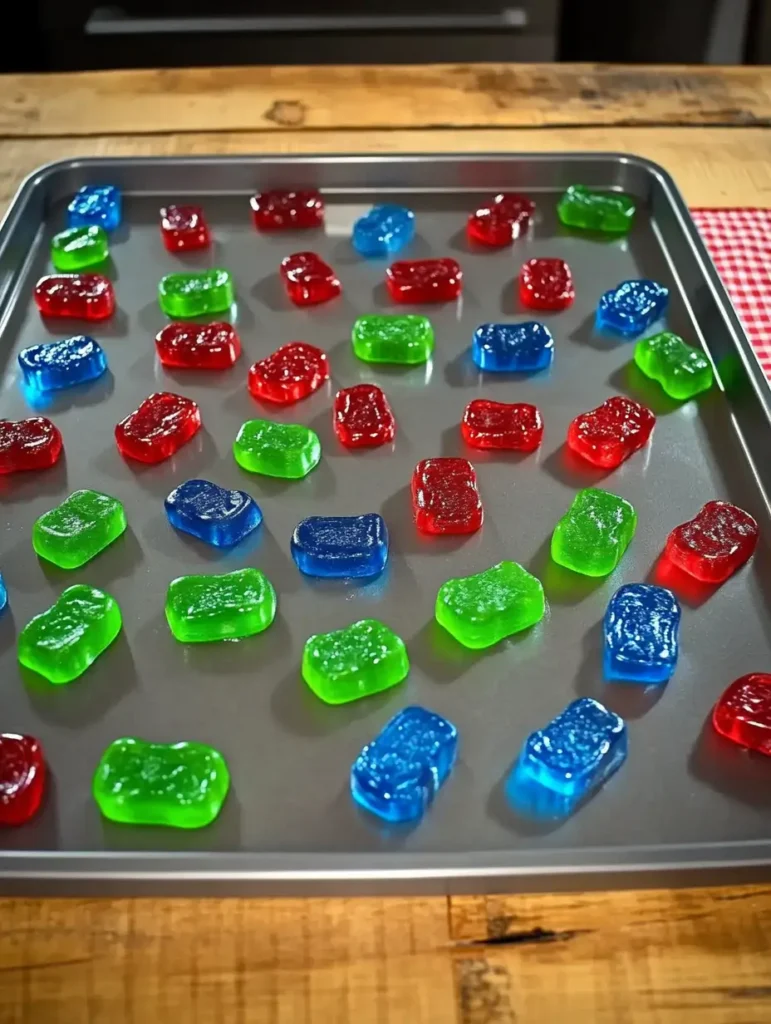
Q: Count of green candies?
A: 13